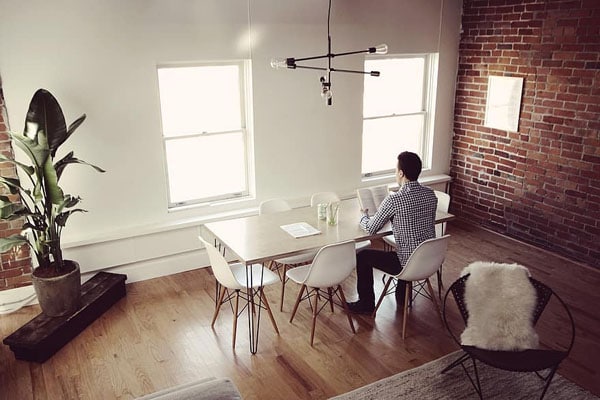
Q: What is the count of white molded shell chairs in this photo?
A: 6